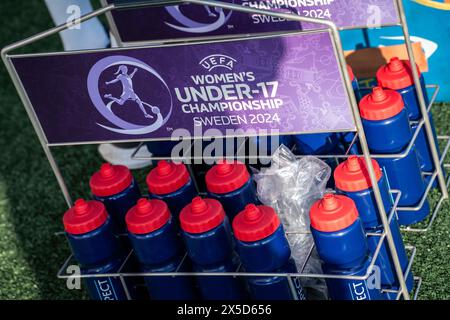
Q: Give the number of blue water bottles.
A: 12